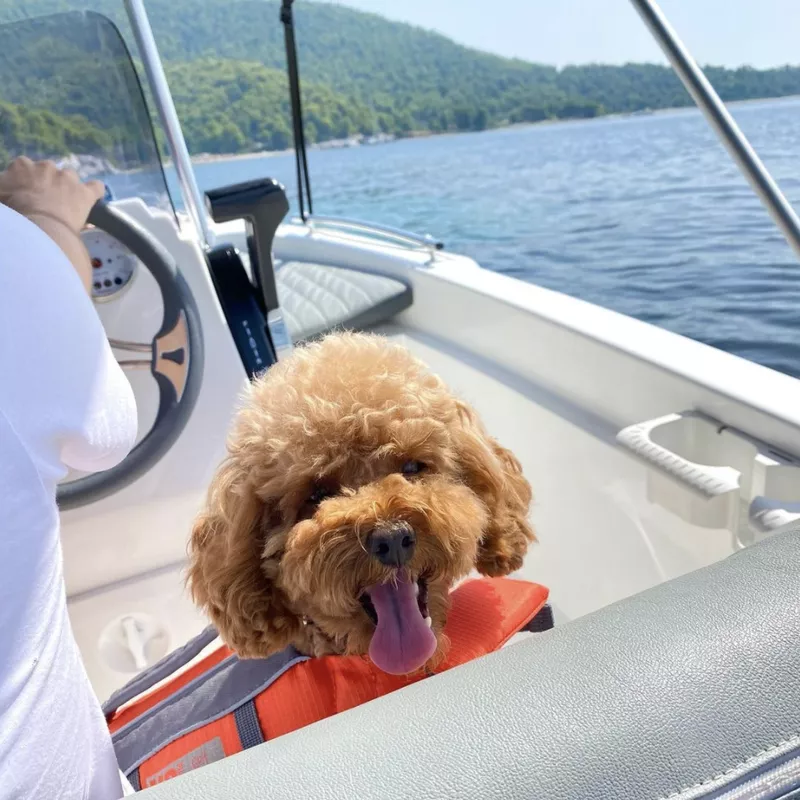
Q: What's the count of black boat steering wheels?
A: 1